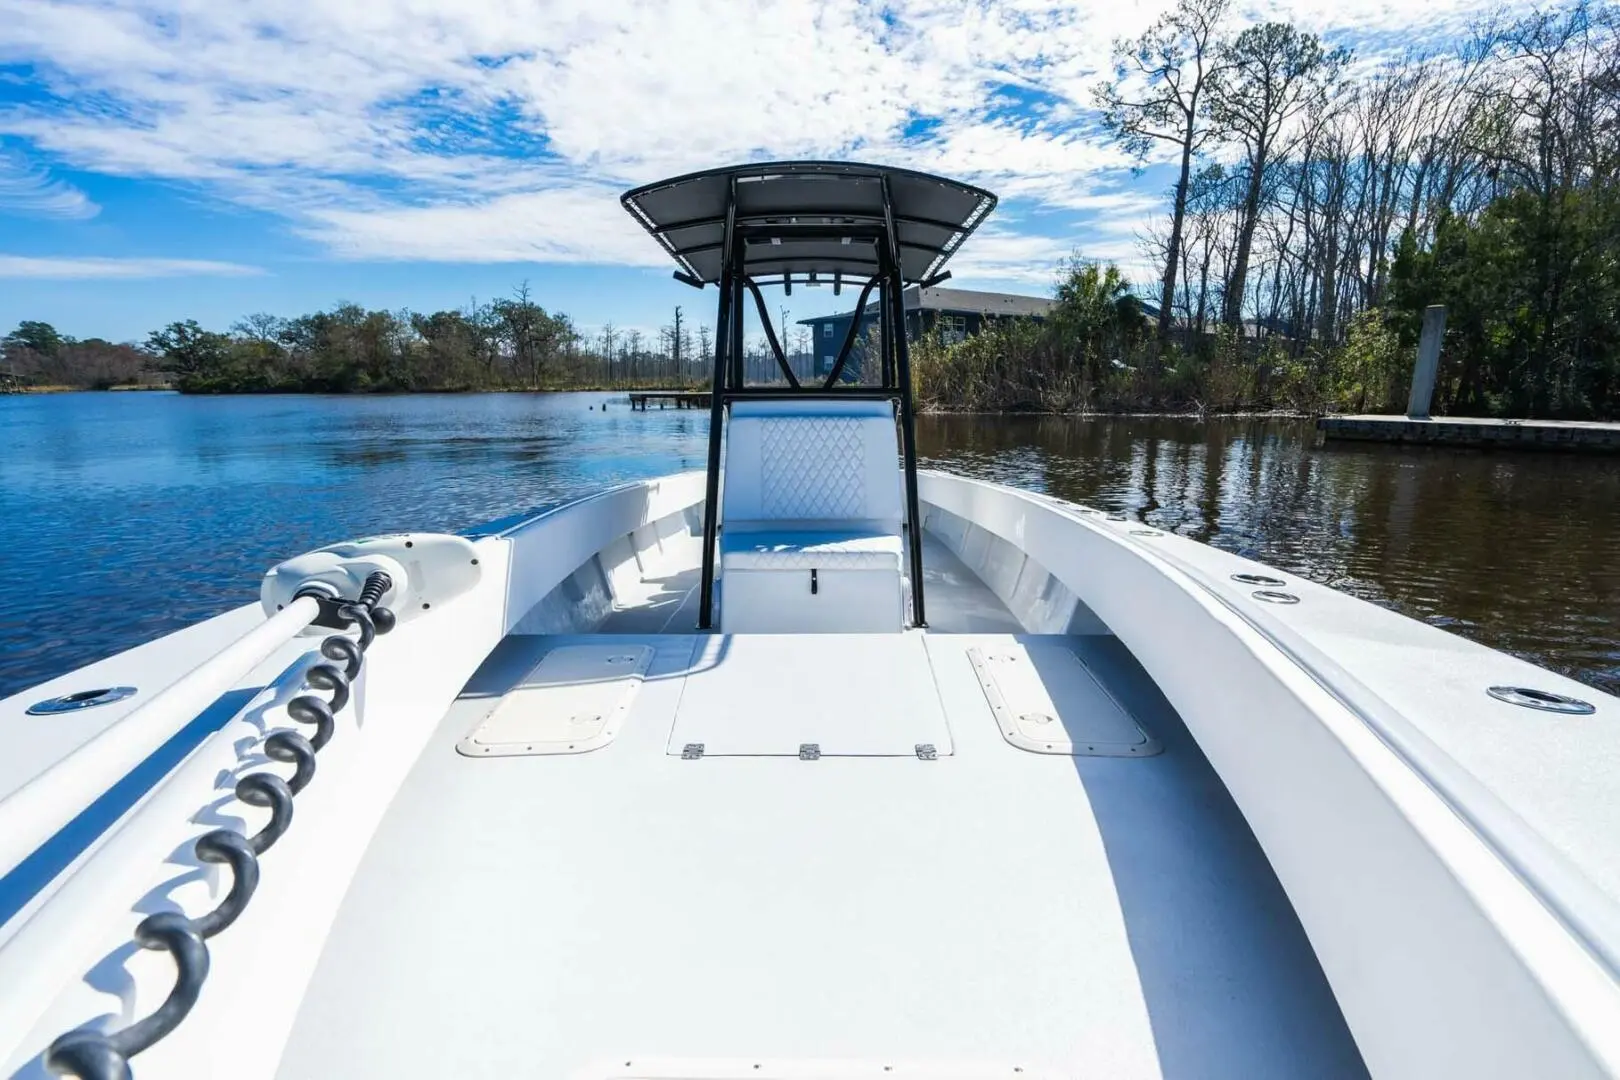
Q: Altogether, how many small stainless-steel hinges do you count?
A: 3